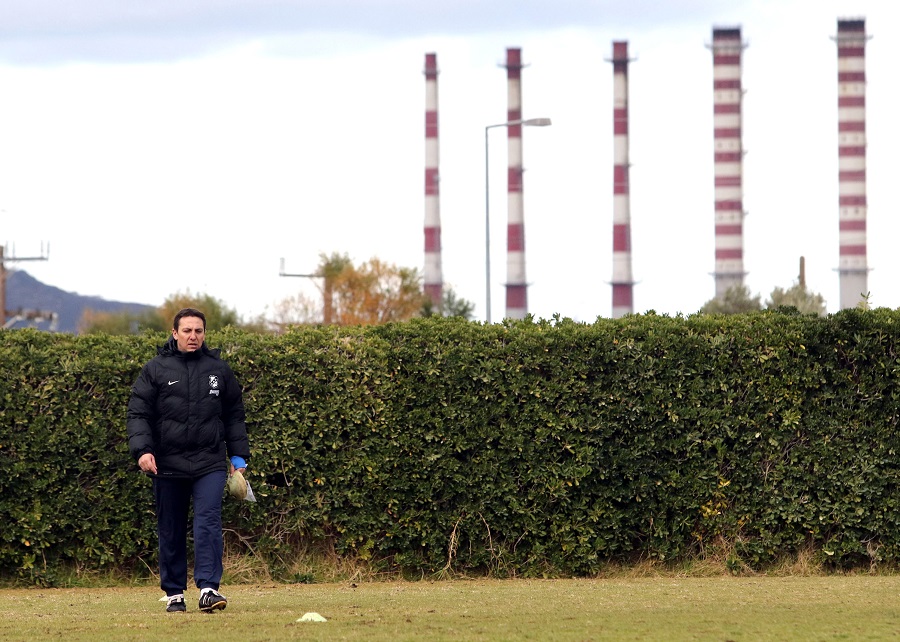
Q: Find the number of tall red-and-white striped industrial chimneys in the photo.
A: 5